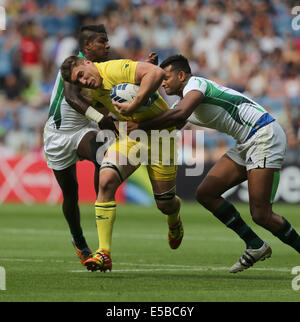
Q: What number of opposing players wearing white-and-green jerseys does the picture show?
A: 2